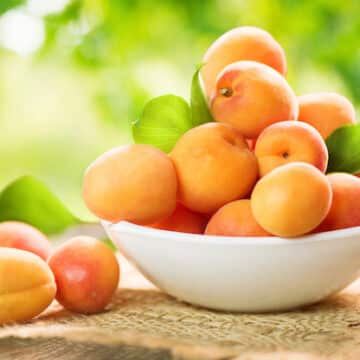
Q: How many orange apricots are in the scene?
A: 13